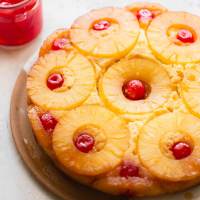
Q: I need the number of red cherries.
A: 10